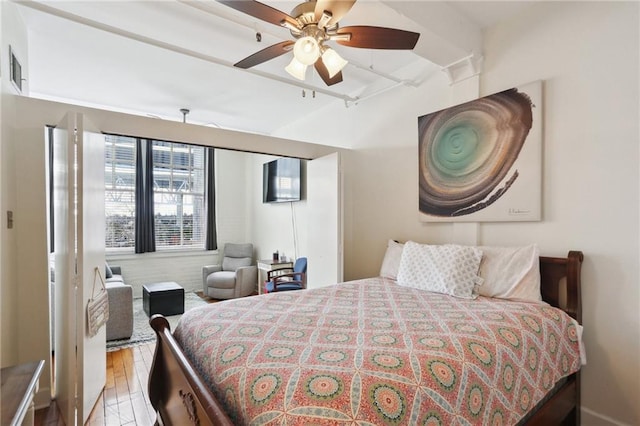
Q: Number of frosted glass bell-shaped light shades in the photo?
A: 3